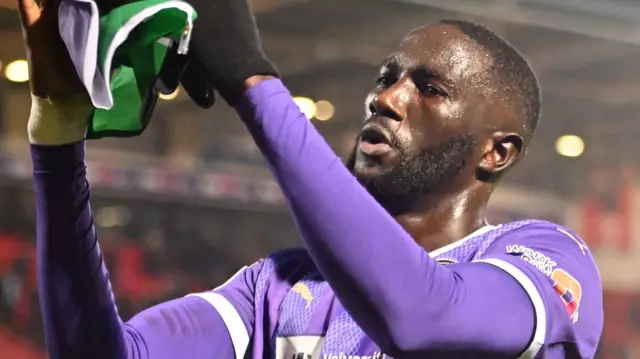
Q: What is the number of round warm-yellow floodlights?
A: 5